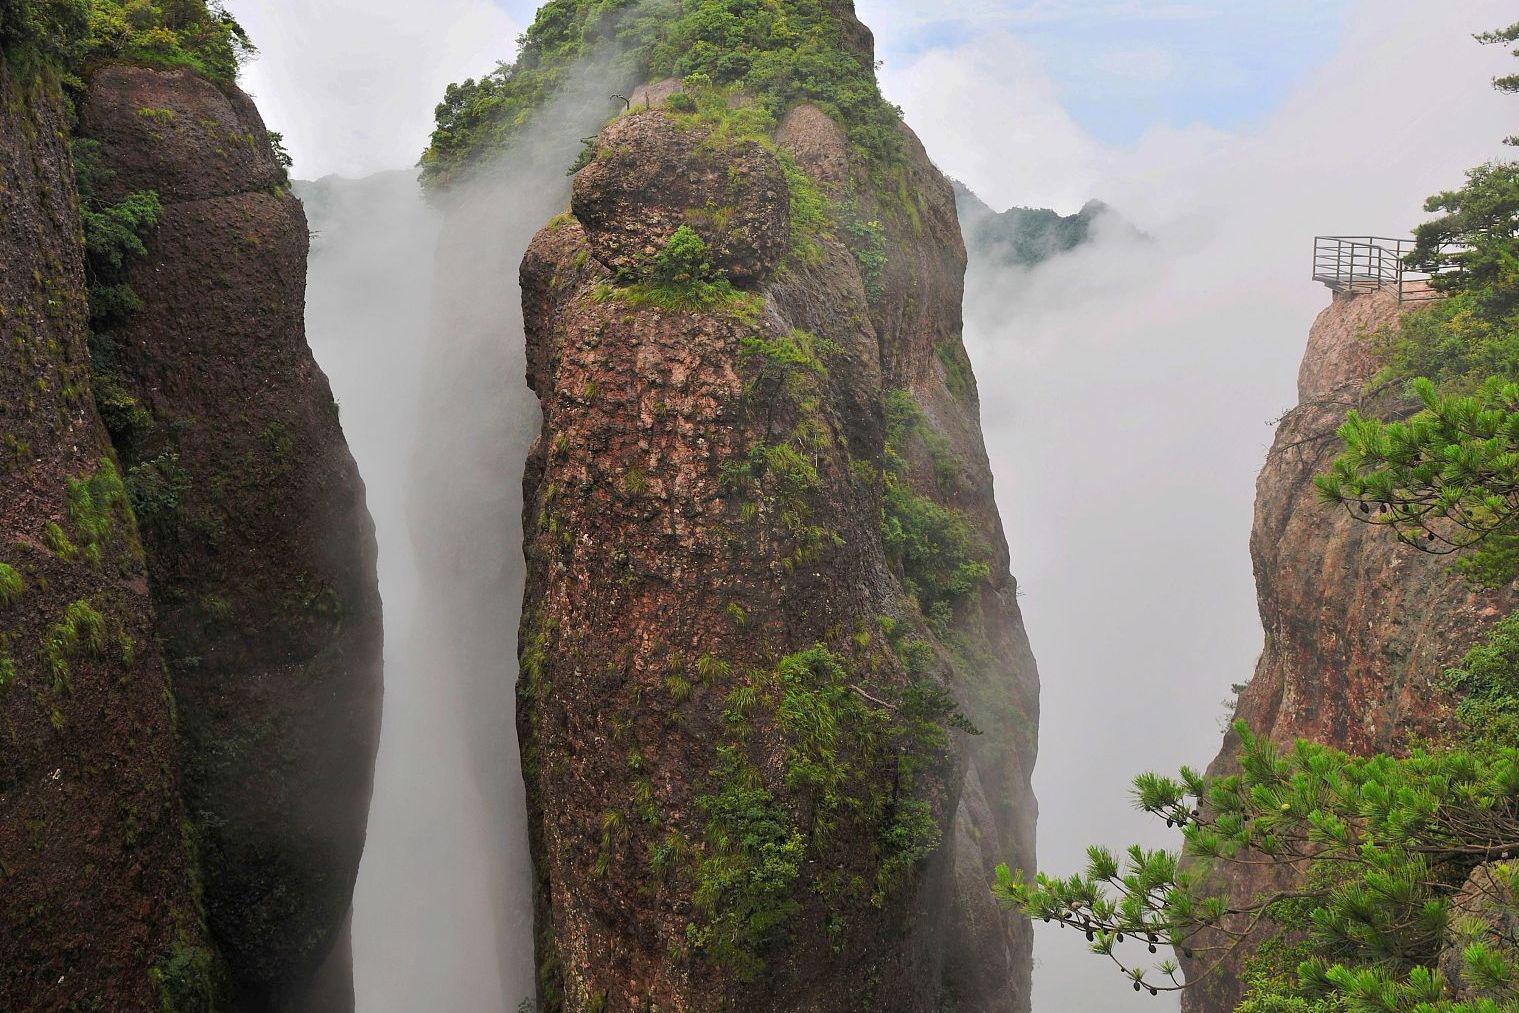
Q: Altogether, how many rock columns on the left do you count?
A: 2